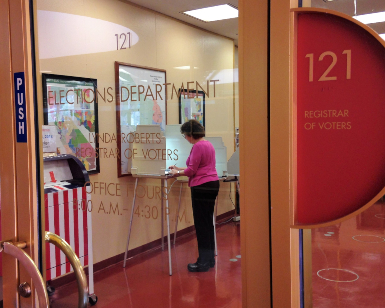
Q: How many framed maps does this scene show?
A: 3